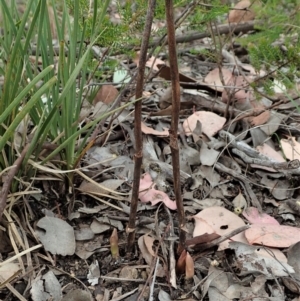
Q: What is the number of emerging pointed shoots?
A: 3